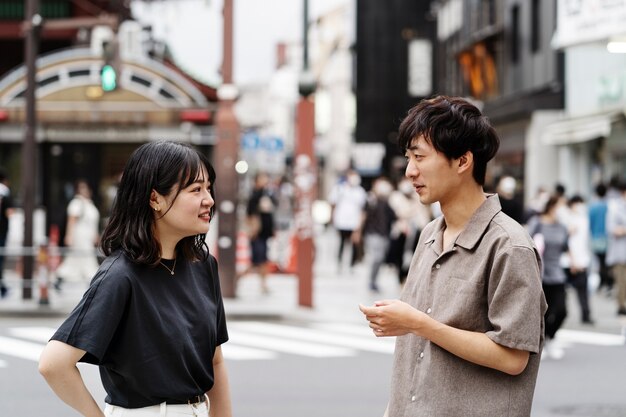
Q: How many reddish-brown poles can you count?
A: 2